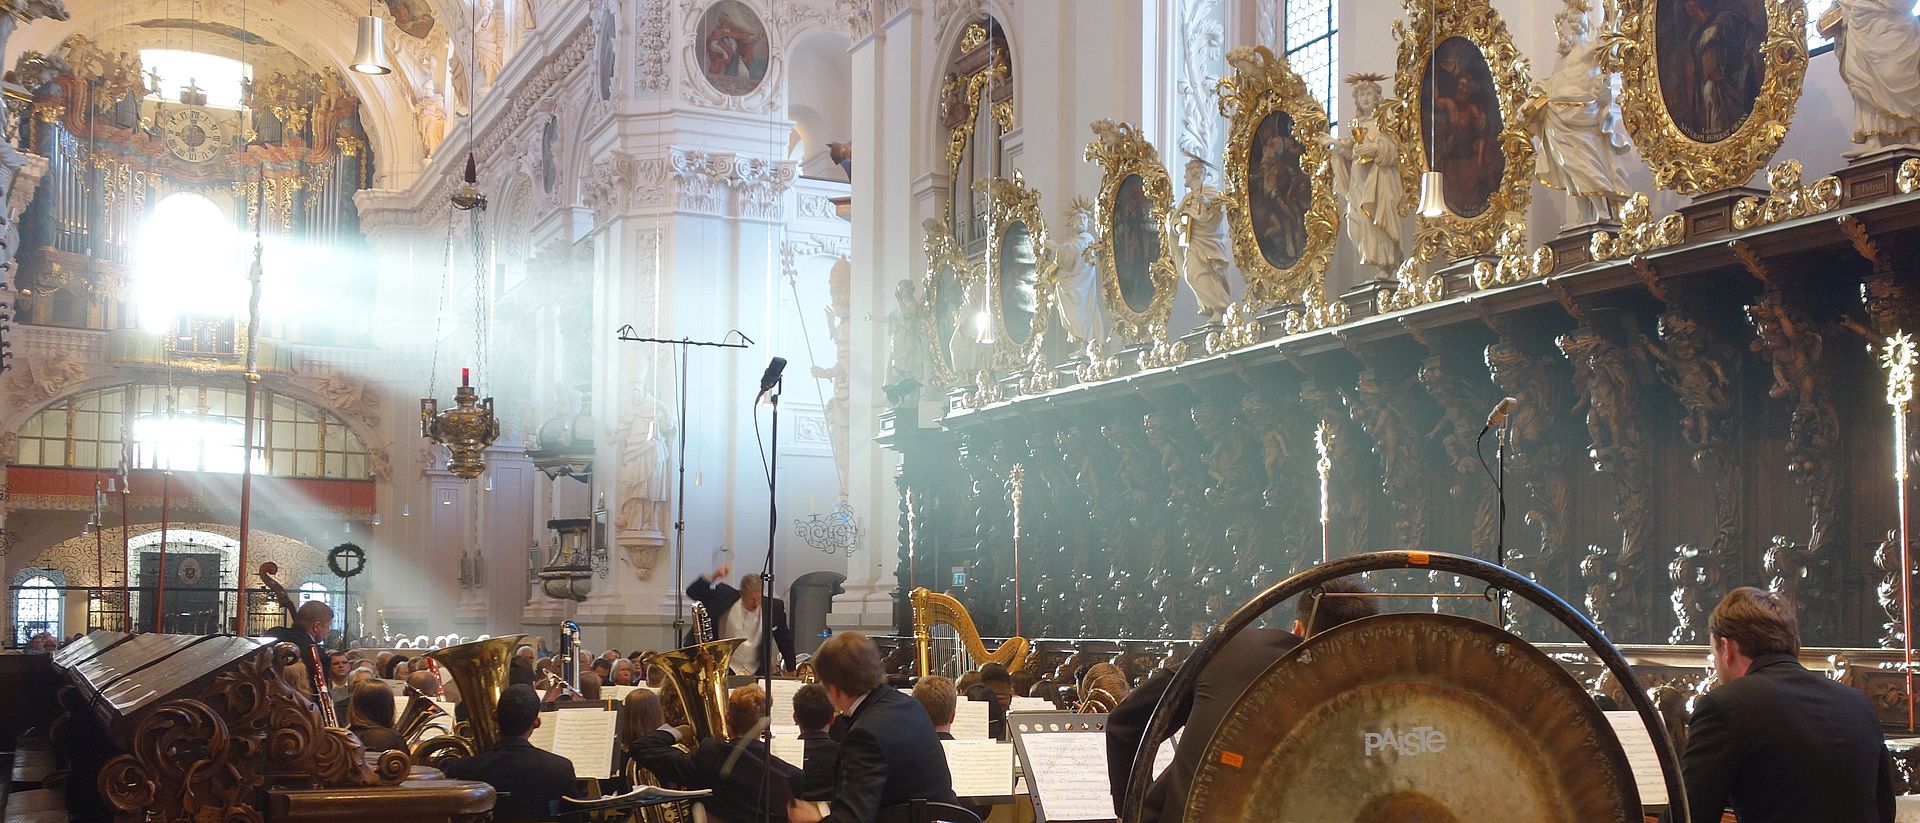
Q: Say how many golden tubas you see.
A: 2